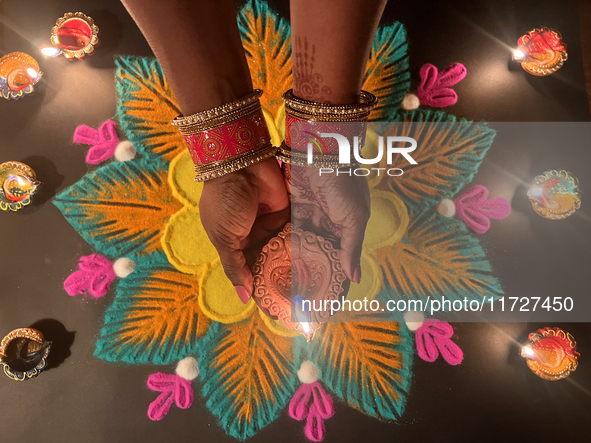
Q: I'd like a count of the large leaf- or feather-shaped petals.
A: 9